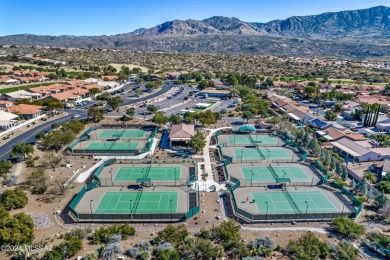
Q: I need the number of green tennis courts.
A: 8